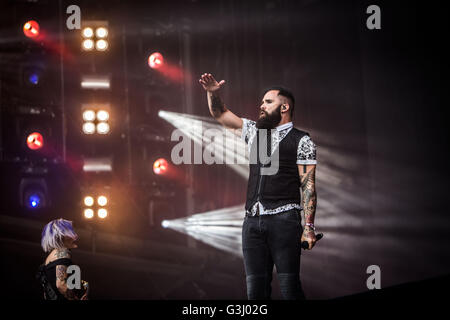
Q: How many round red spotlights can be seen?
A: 4